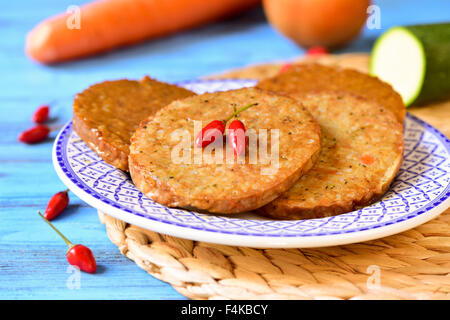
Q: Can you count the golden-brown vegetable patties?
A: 4